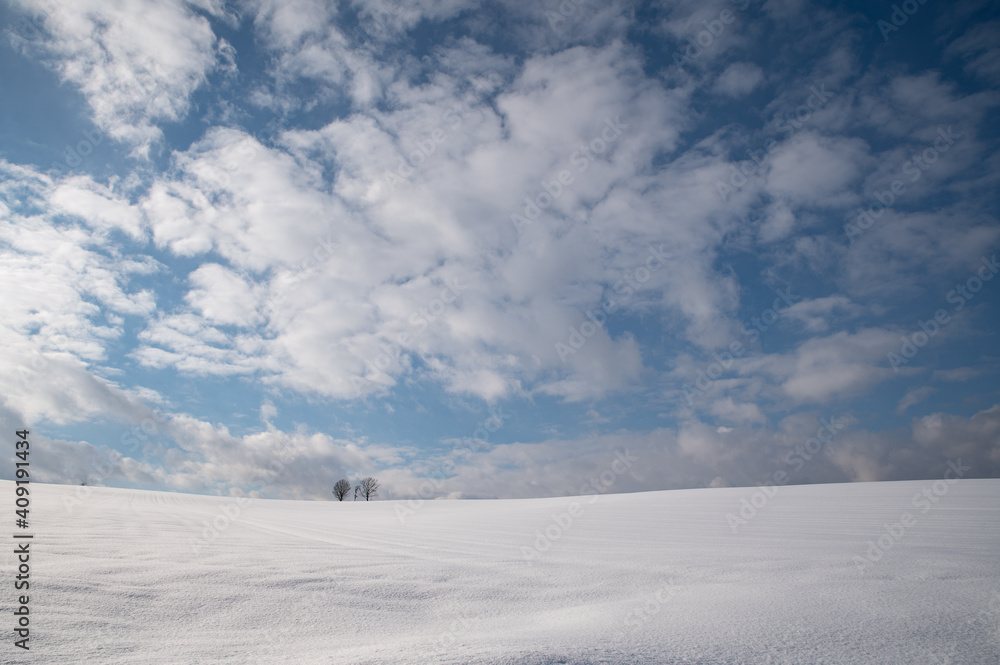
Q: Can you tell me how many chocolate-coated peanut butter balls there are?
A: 0